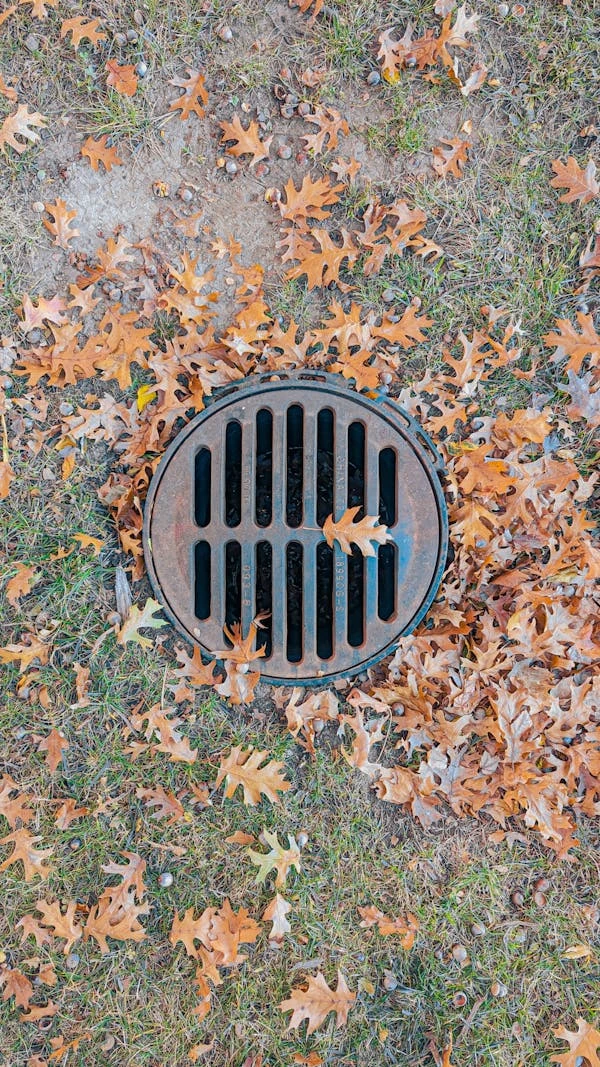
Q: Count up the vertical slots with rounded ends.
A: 14